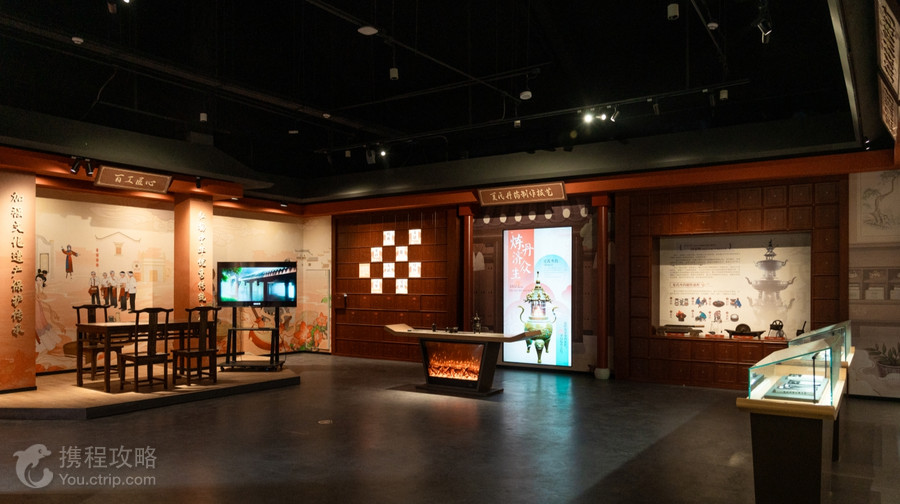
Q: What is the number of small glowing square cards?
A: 9